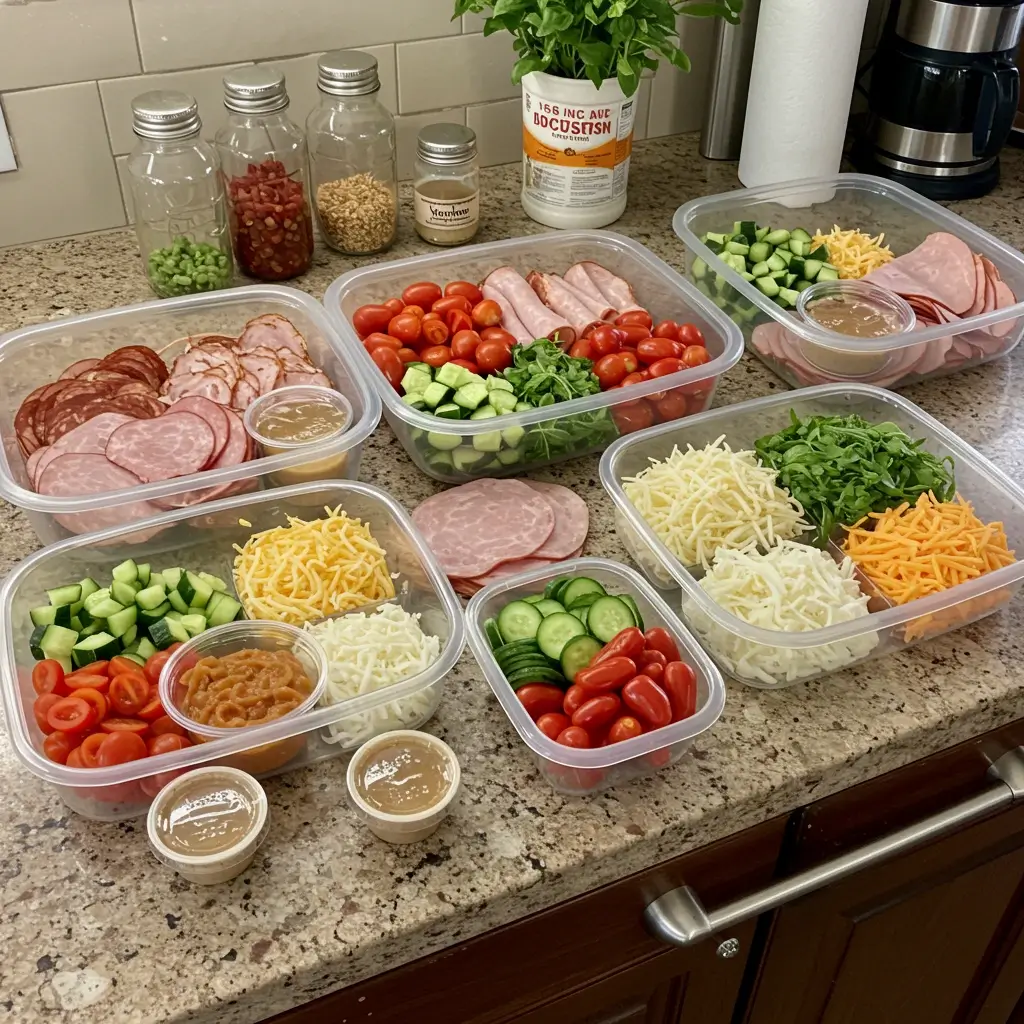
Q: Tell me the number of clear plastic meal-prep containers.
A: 6